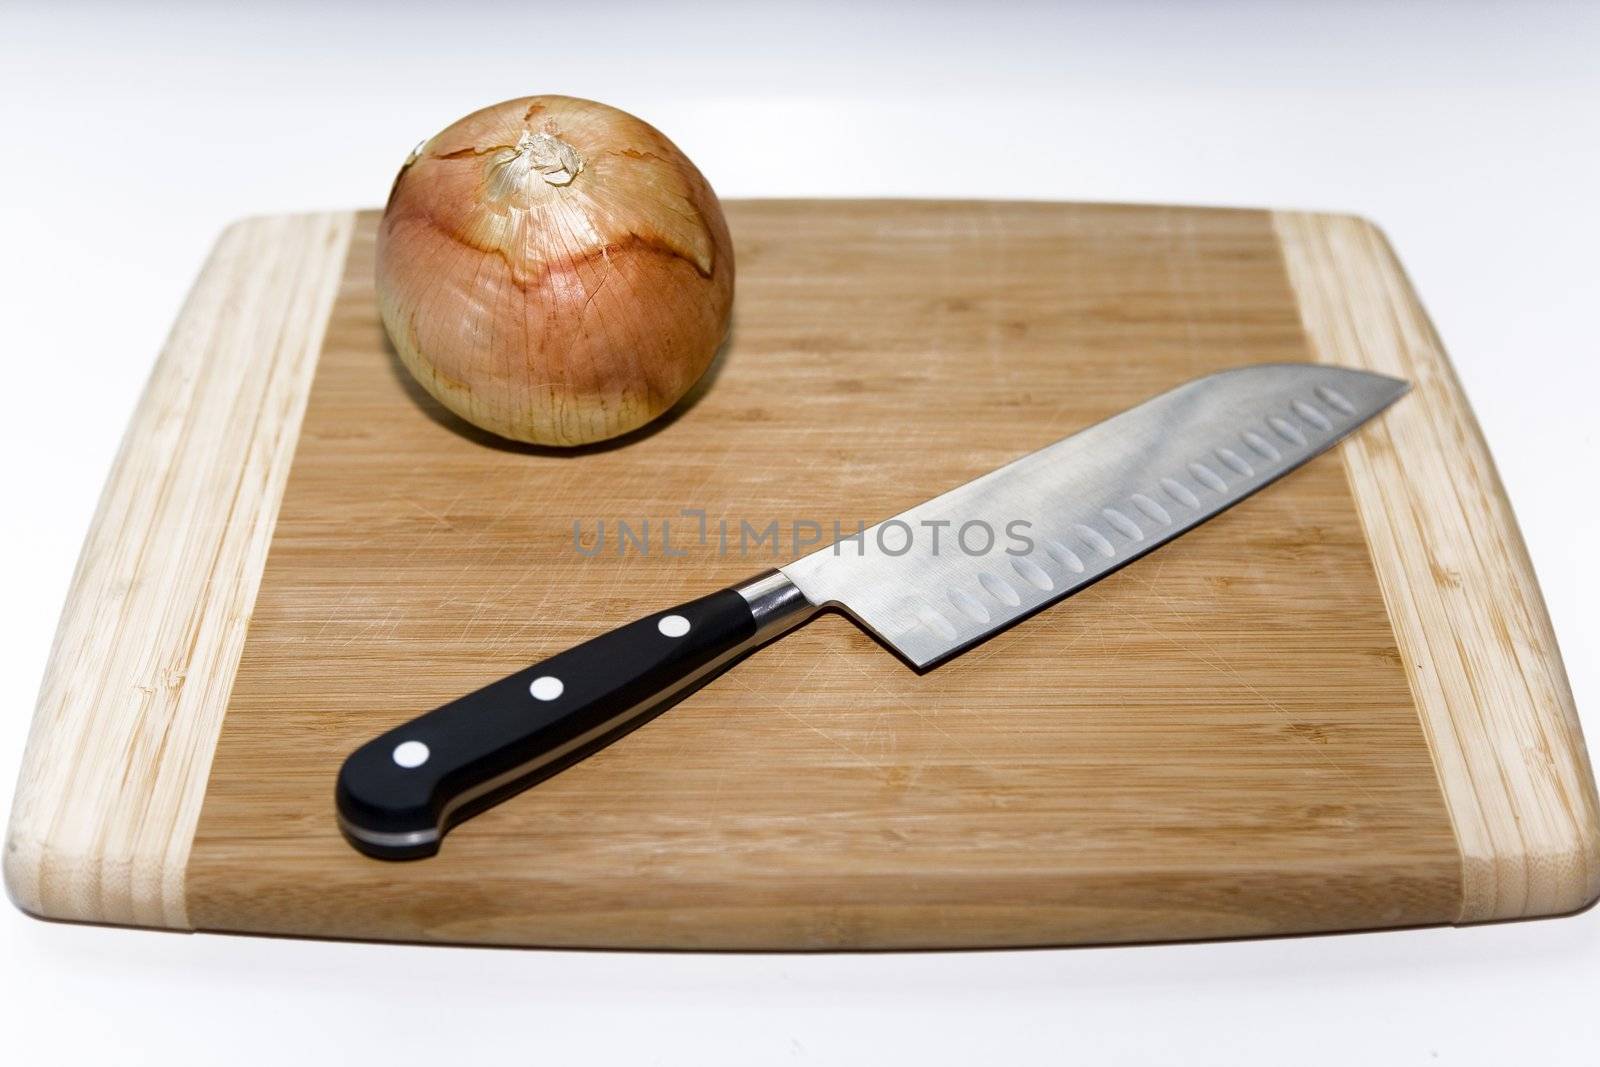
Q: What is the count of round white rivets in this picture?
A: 3